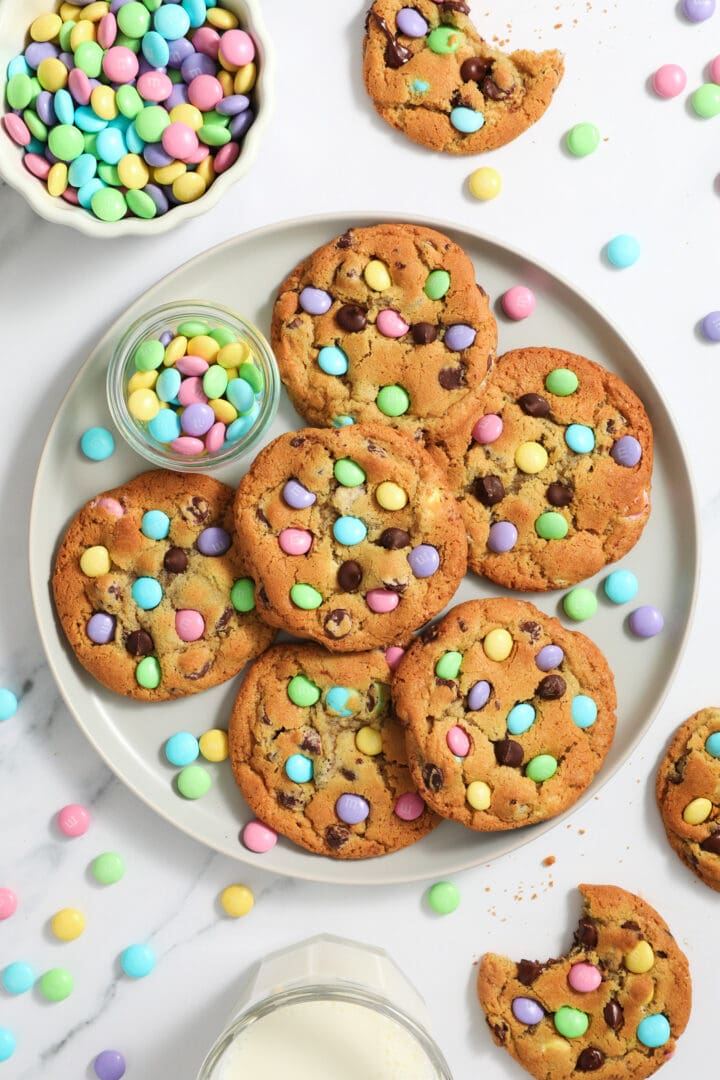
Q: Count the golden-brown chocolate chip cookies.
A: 9